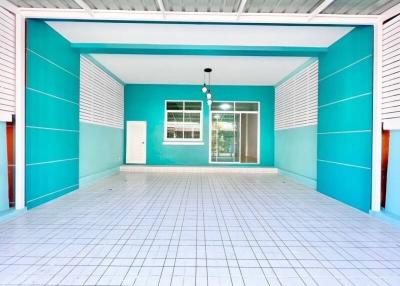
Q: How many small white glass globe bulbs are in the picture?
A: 3